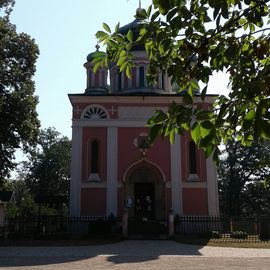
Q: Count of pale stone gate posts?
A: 2